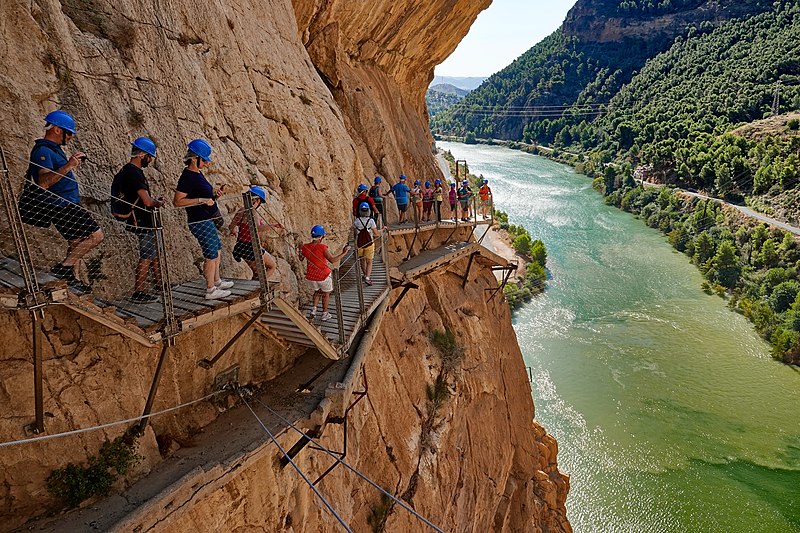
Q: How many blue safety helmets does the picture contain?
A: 15